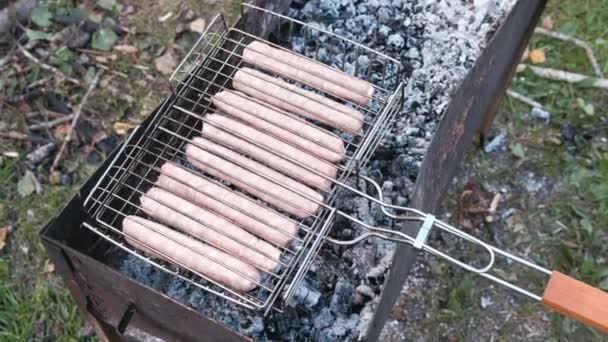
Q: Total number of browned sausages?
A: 0